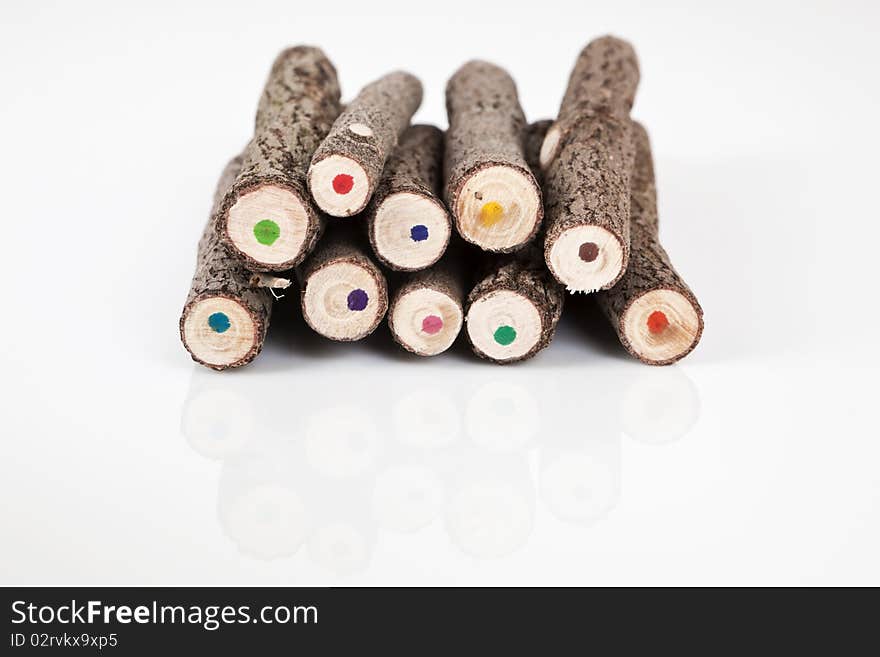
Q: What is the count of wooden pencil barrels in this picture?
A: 10